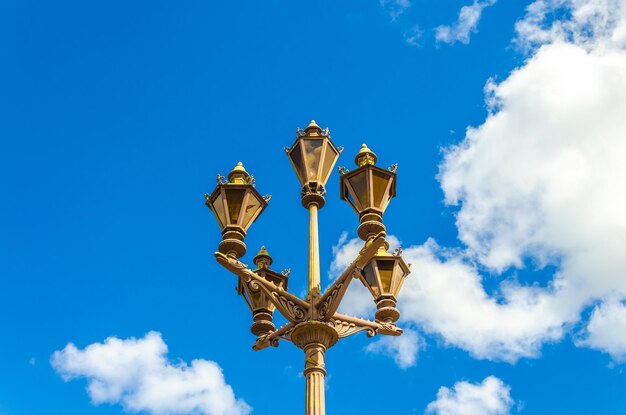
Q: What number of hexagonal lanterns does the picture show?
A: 5